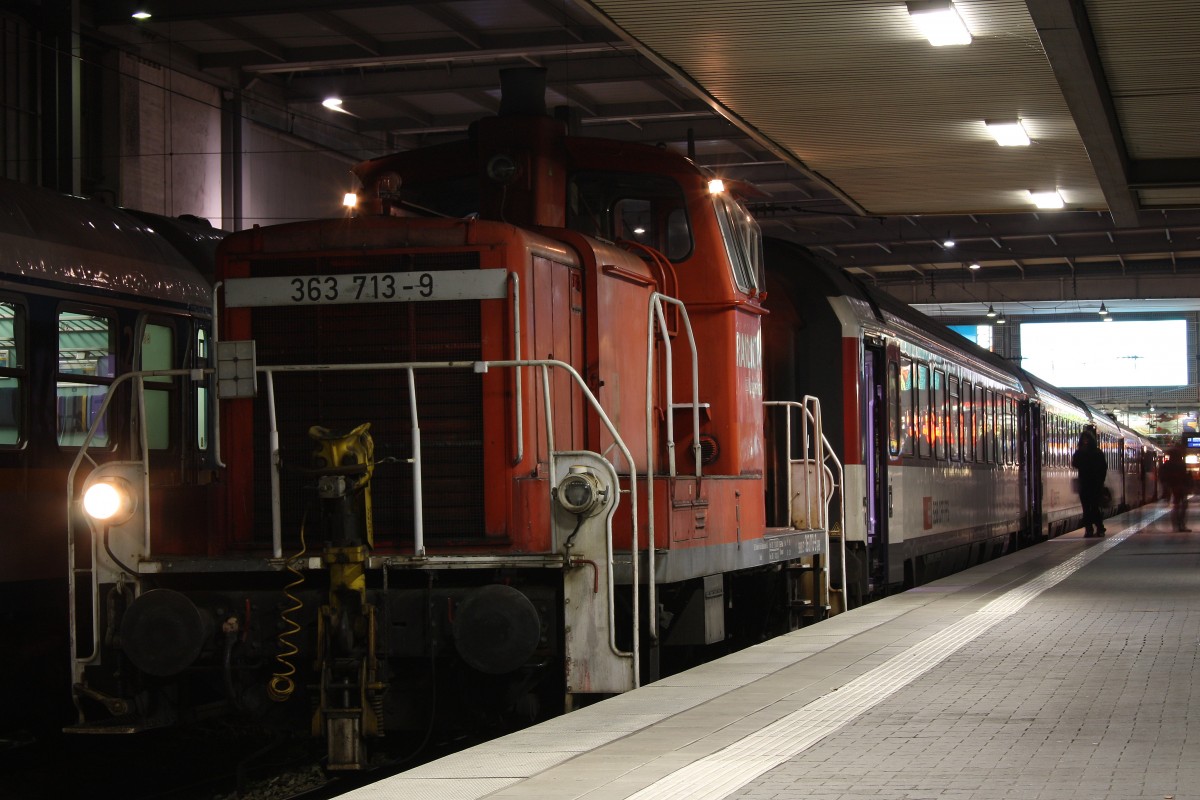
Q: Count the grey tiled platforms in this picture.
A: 1